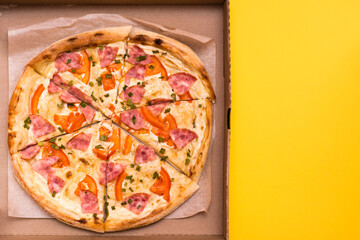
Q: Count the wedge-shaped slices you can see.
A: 6